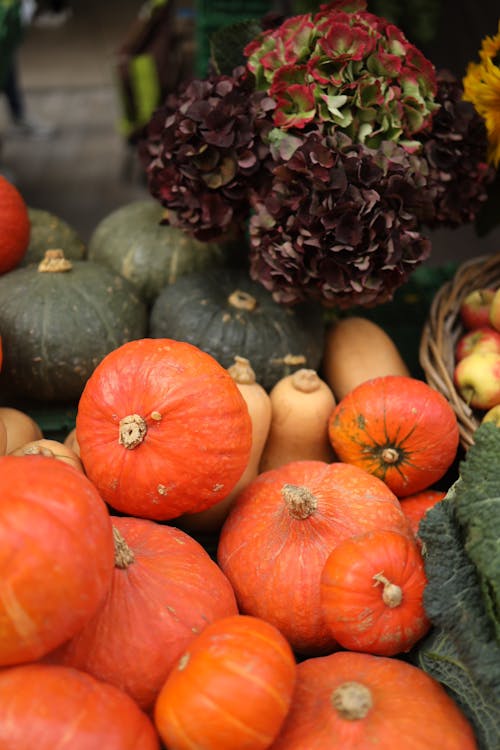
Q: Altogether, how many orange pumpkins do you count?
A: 11